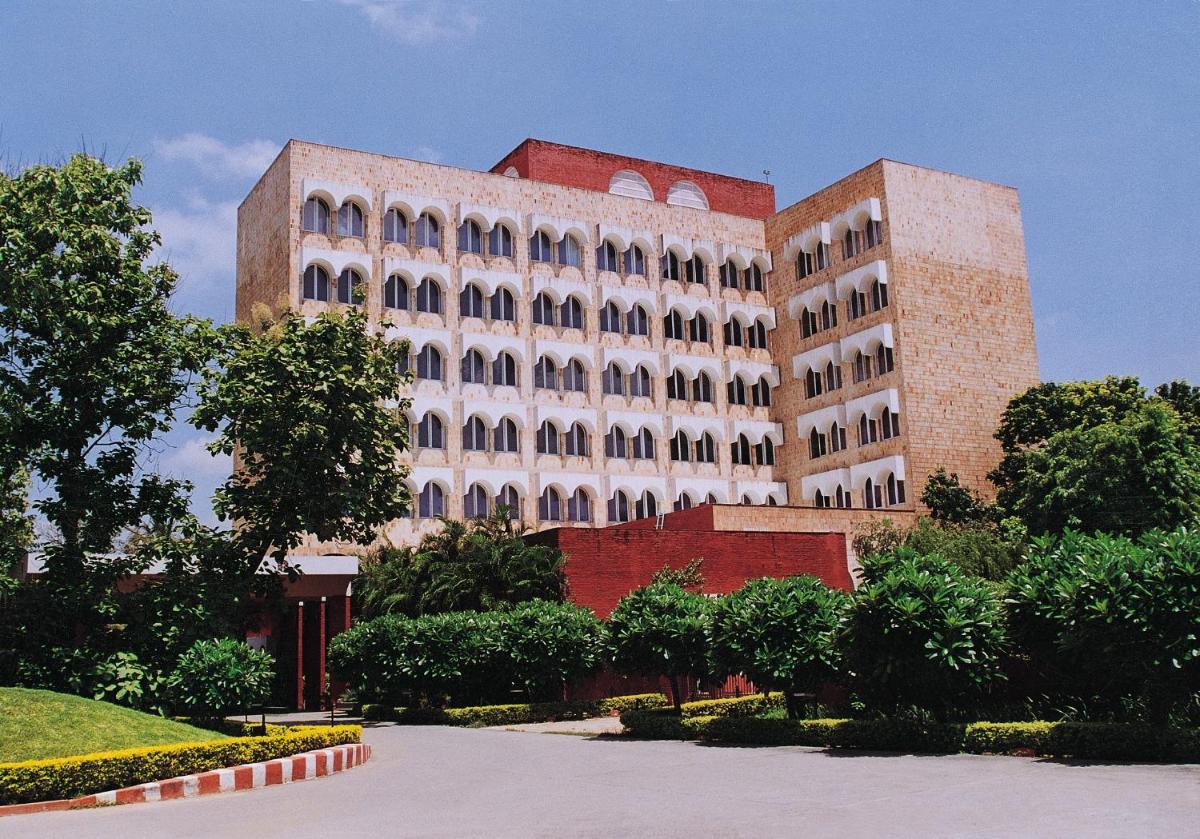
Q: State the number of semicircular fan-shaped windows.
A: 3